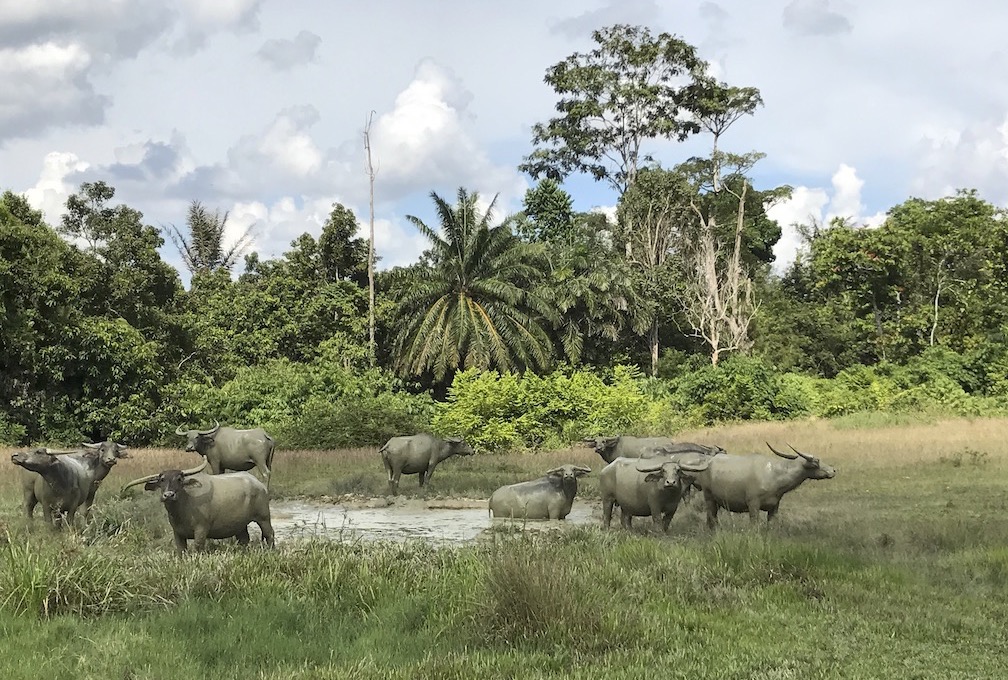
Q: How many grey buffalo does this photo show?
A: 10